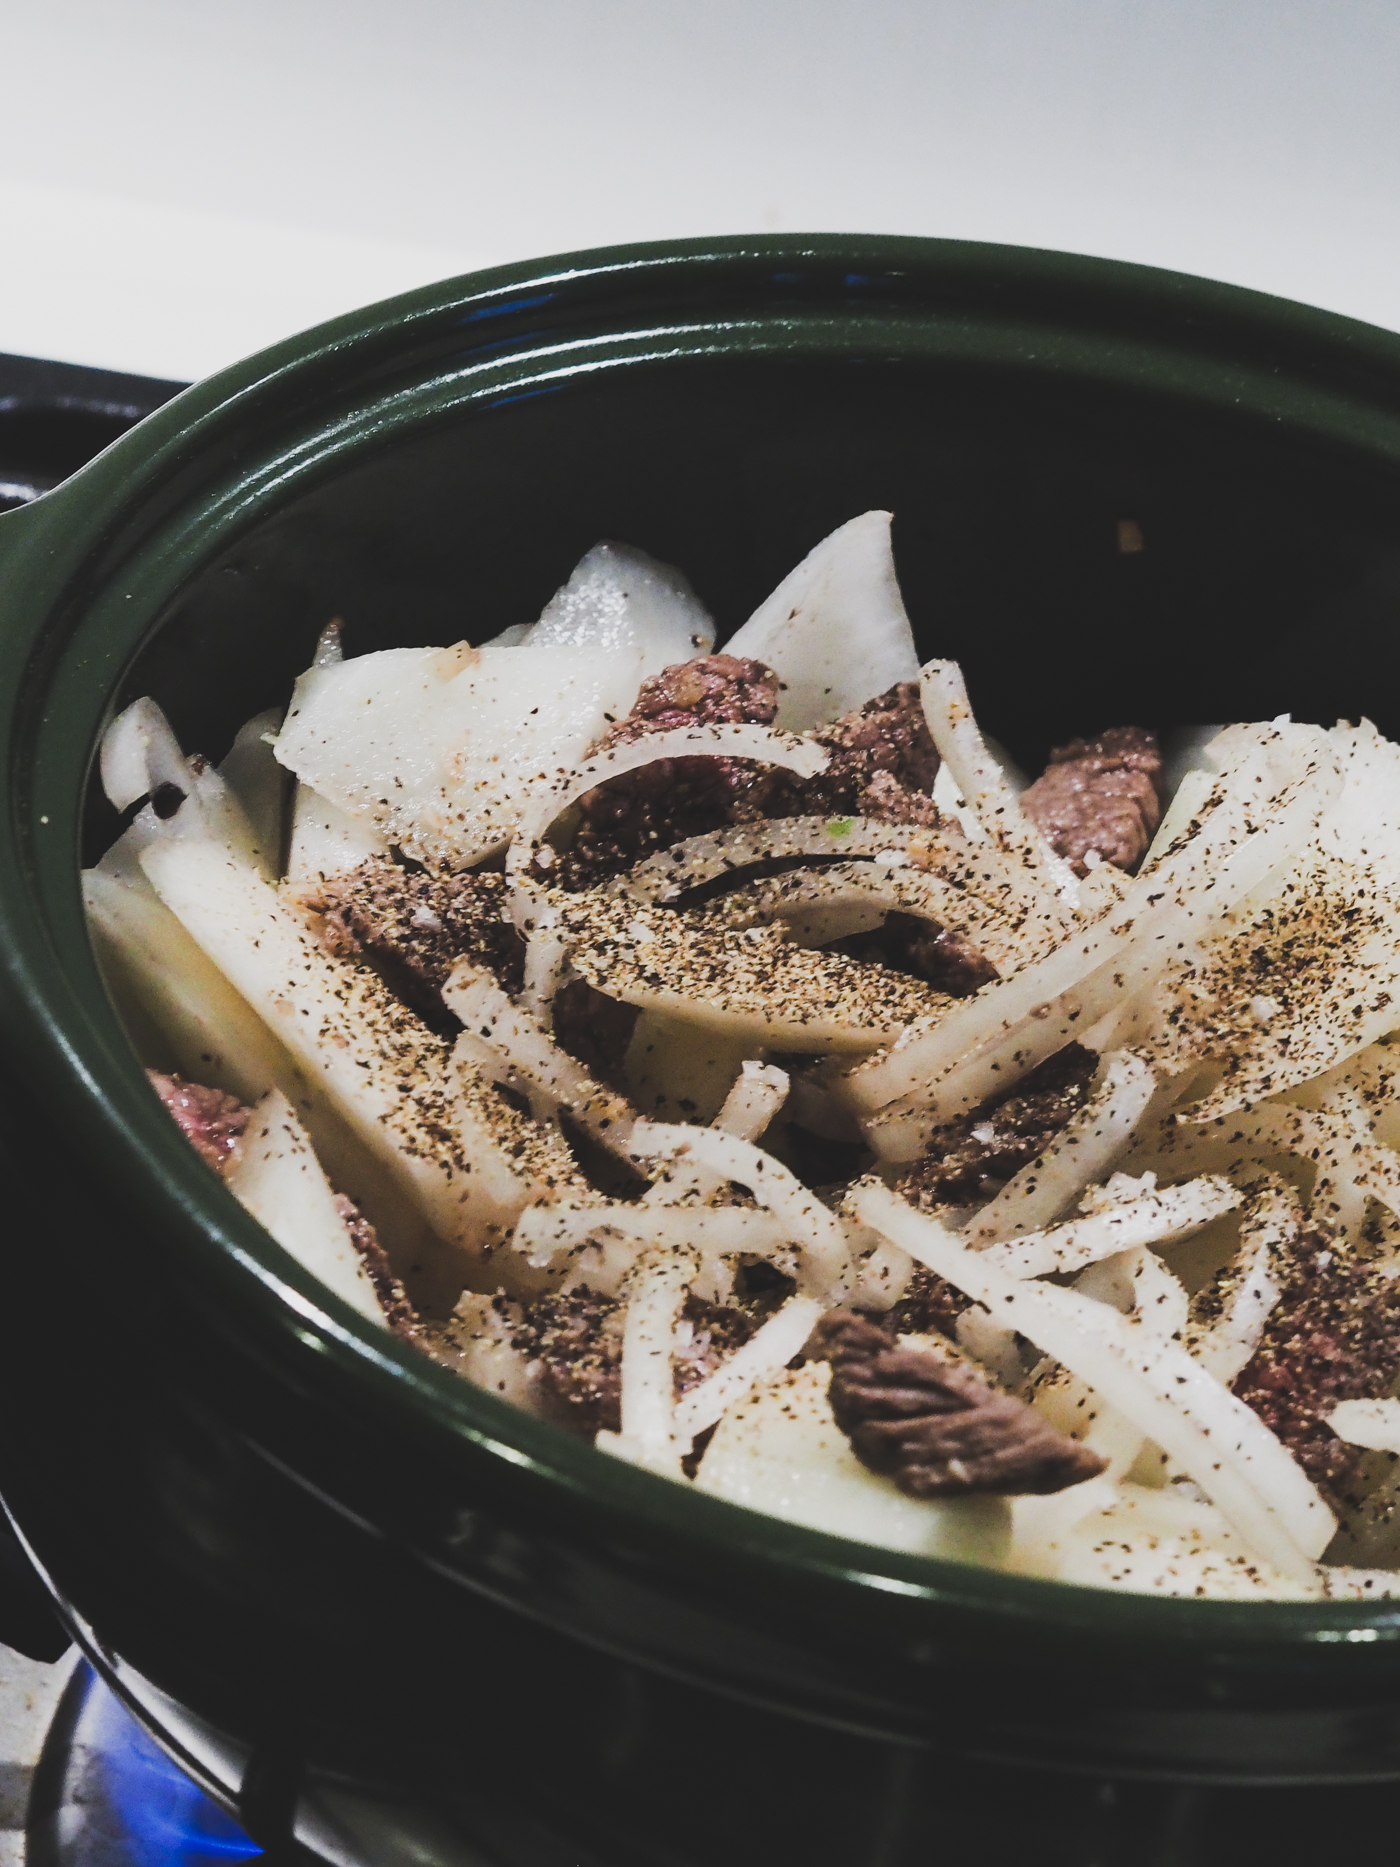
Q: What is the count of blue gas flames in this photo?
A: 1